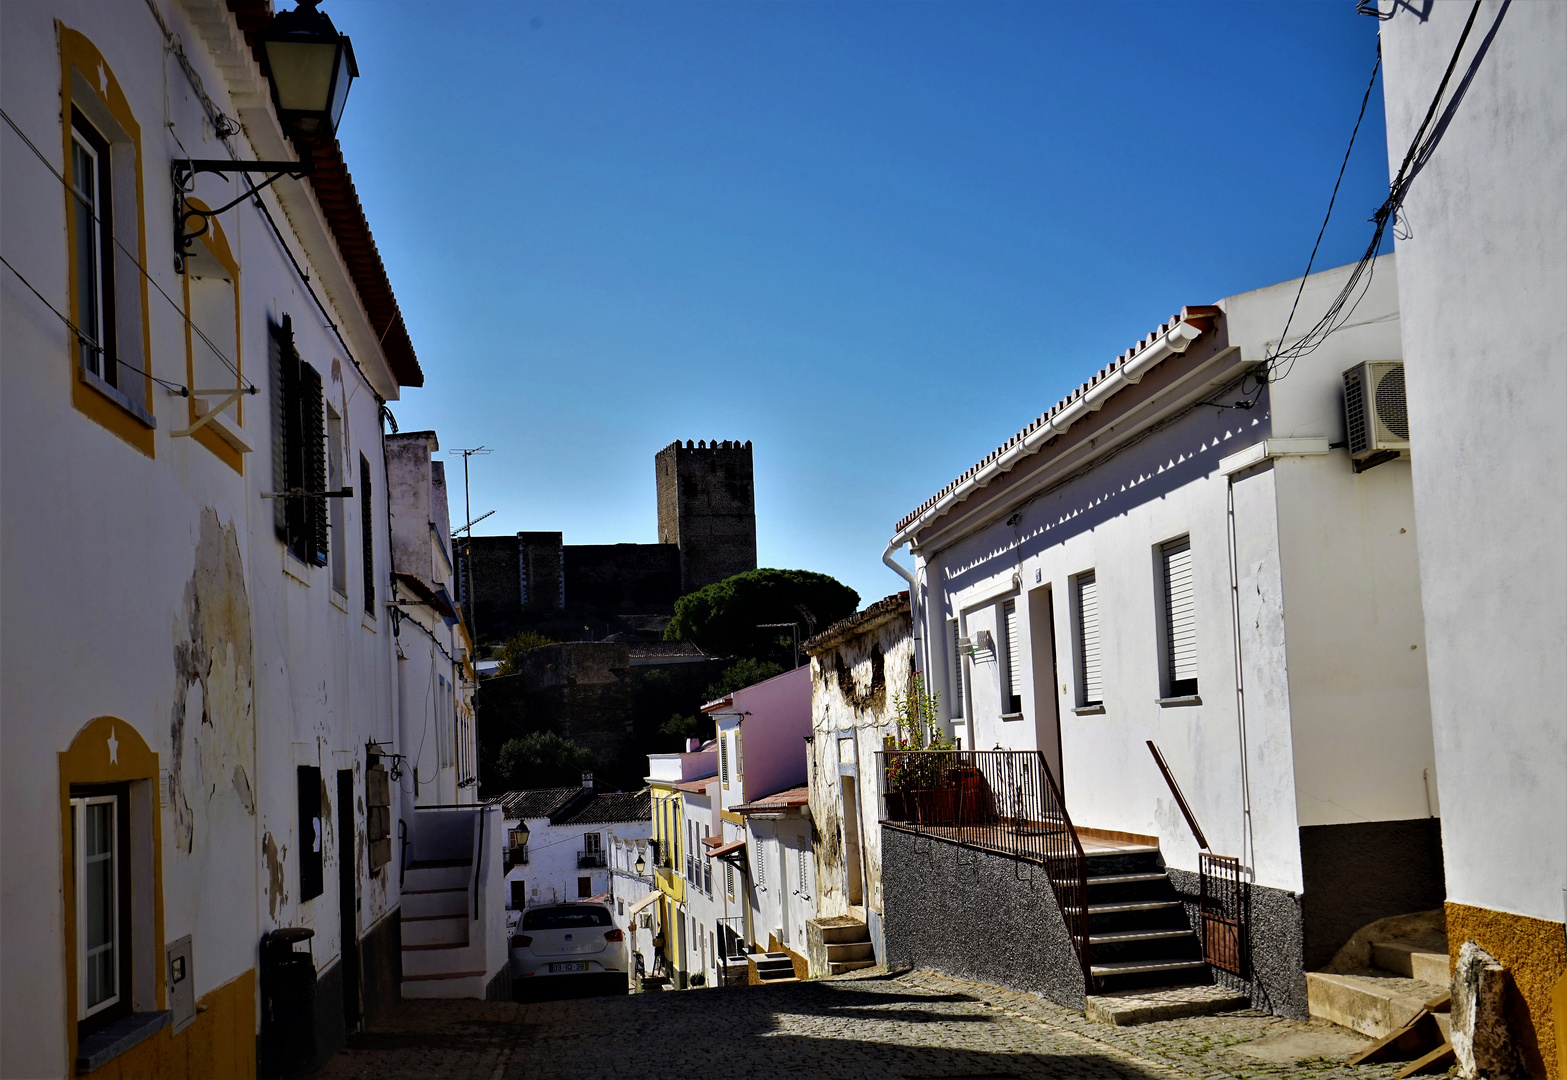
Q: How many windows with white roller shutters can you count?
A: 4